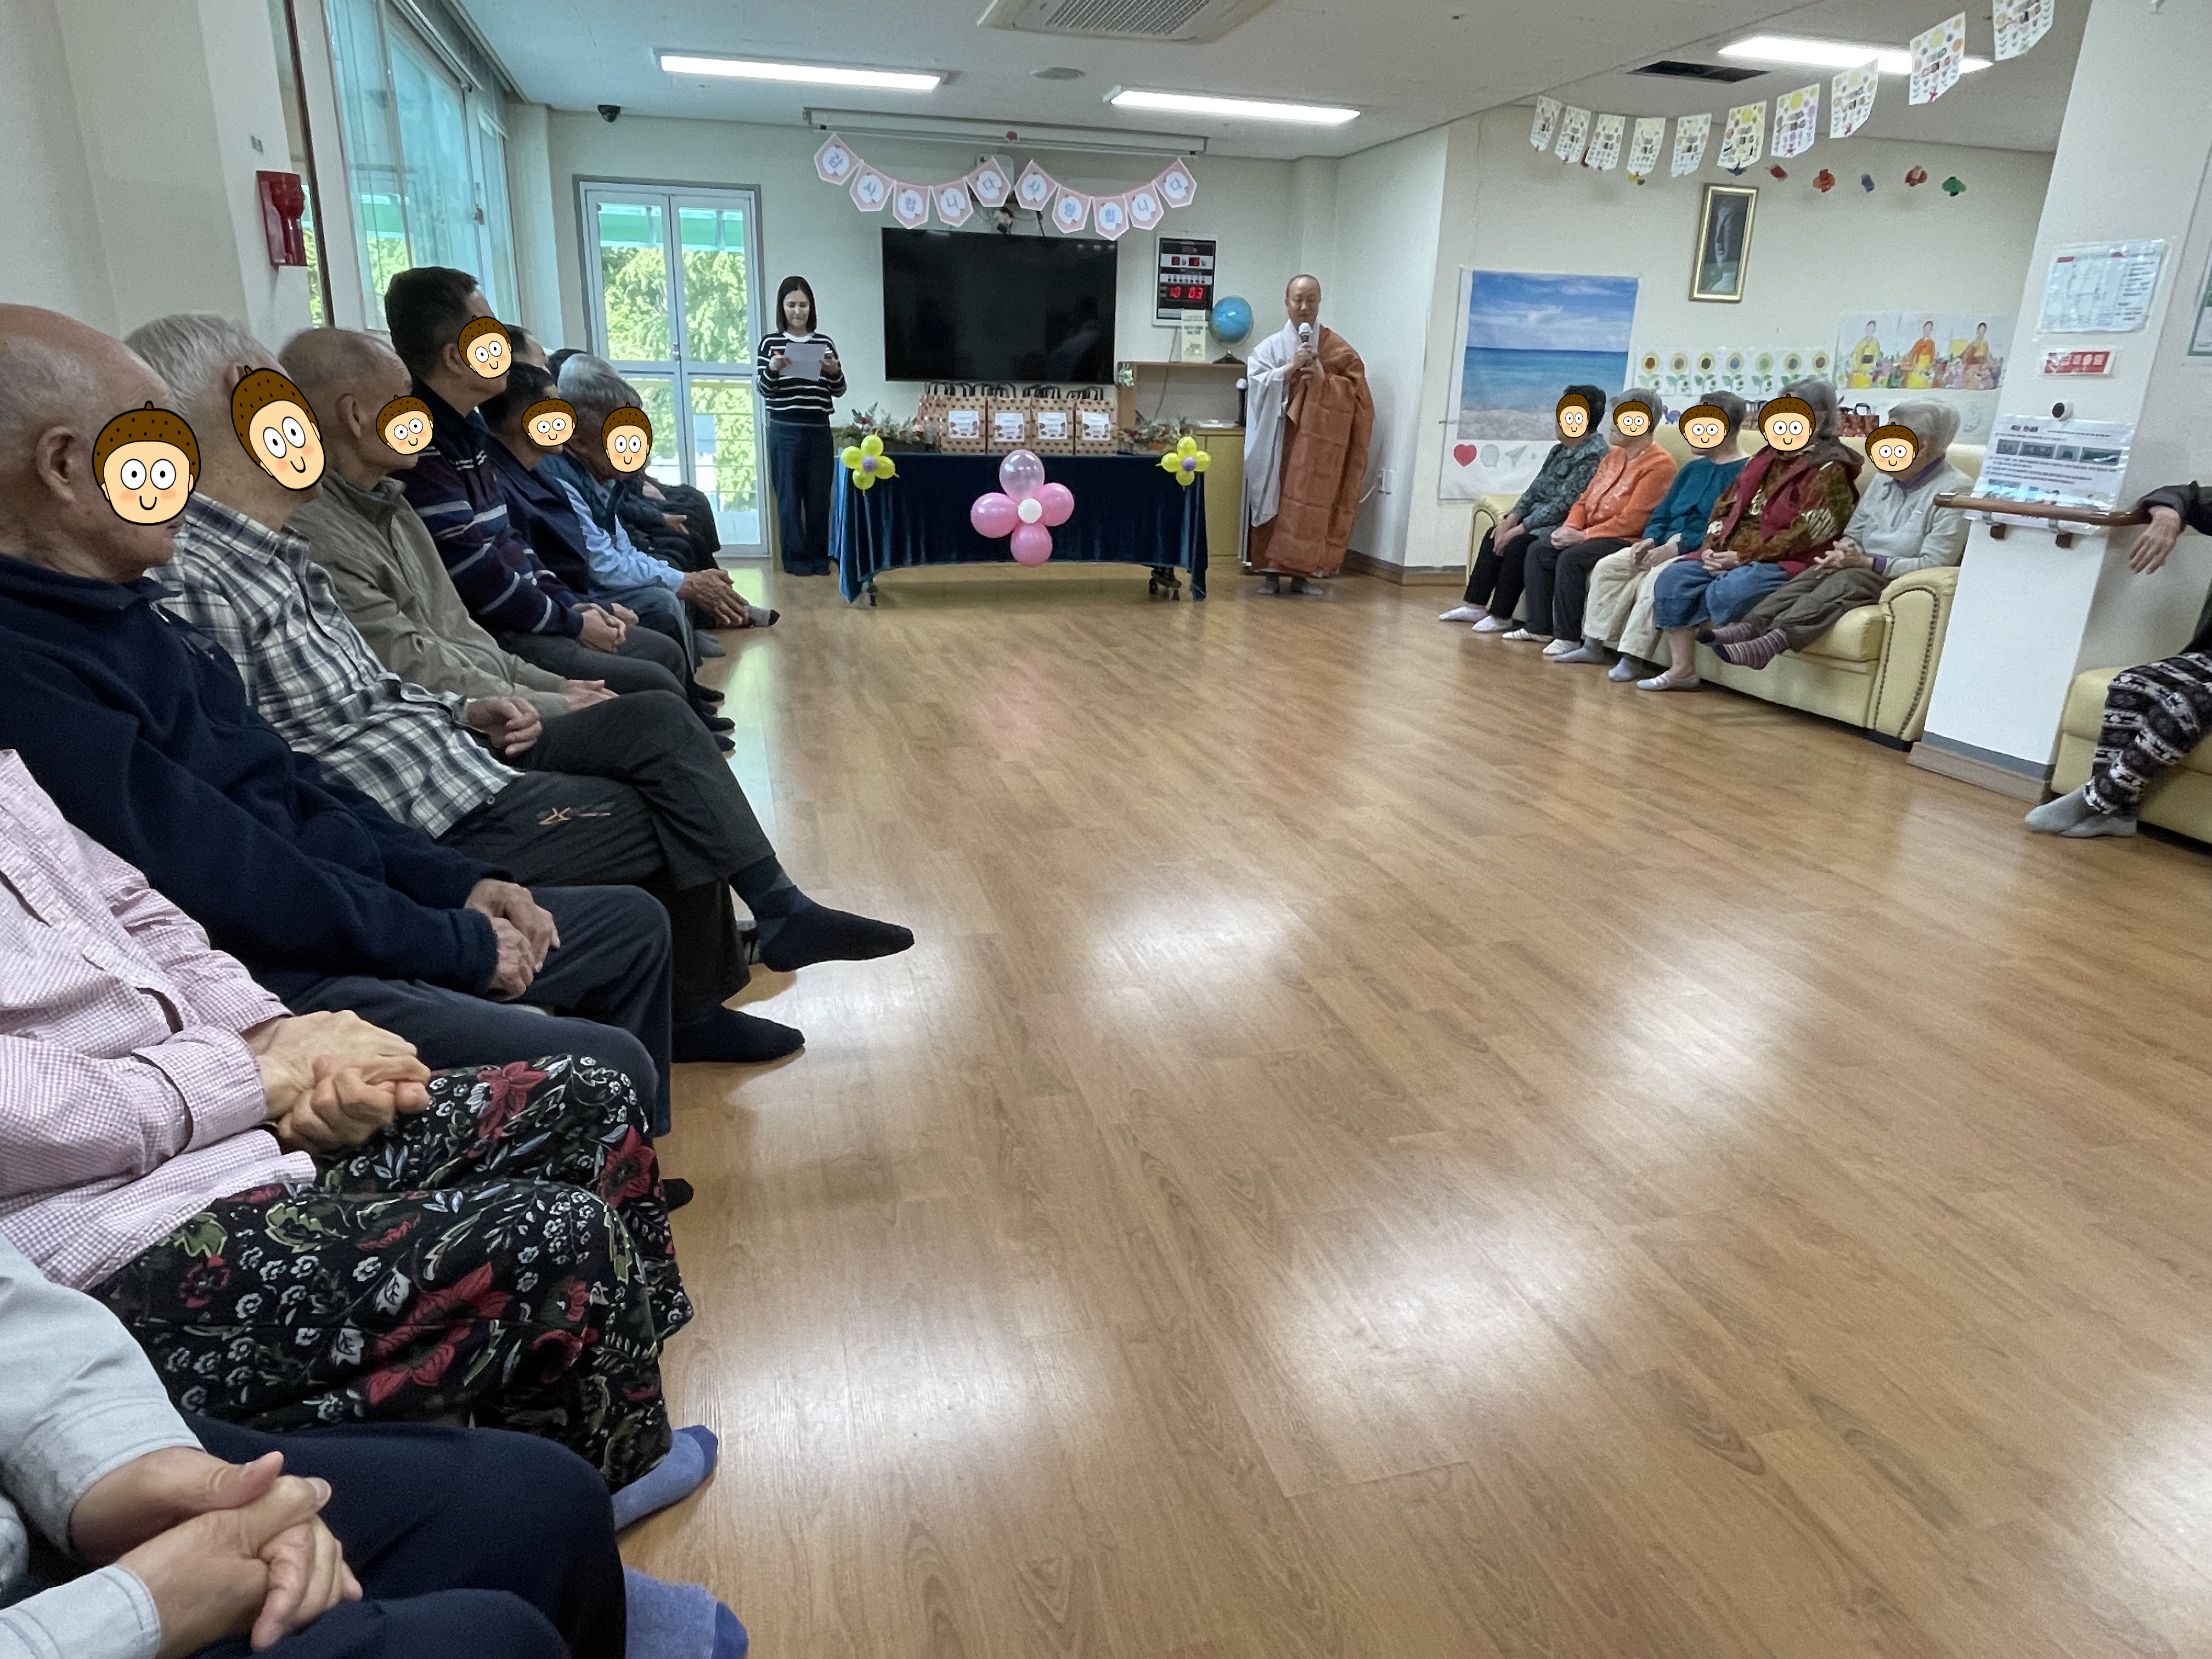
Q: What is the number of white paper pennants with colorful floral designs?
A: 10